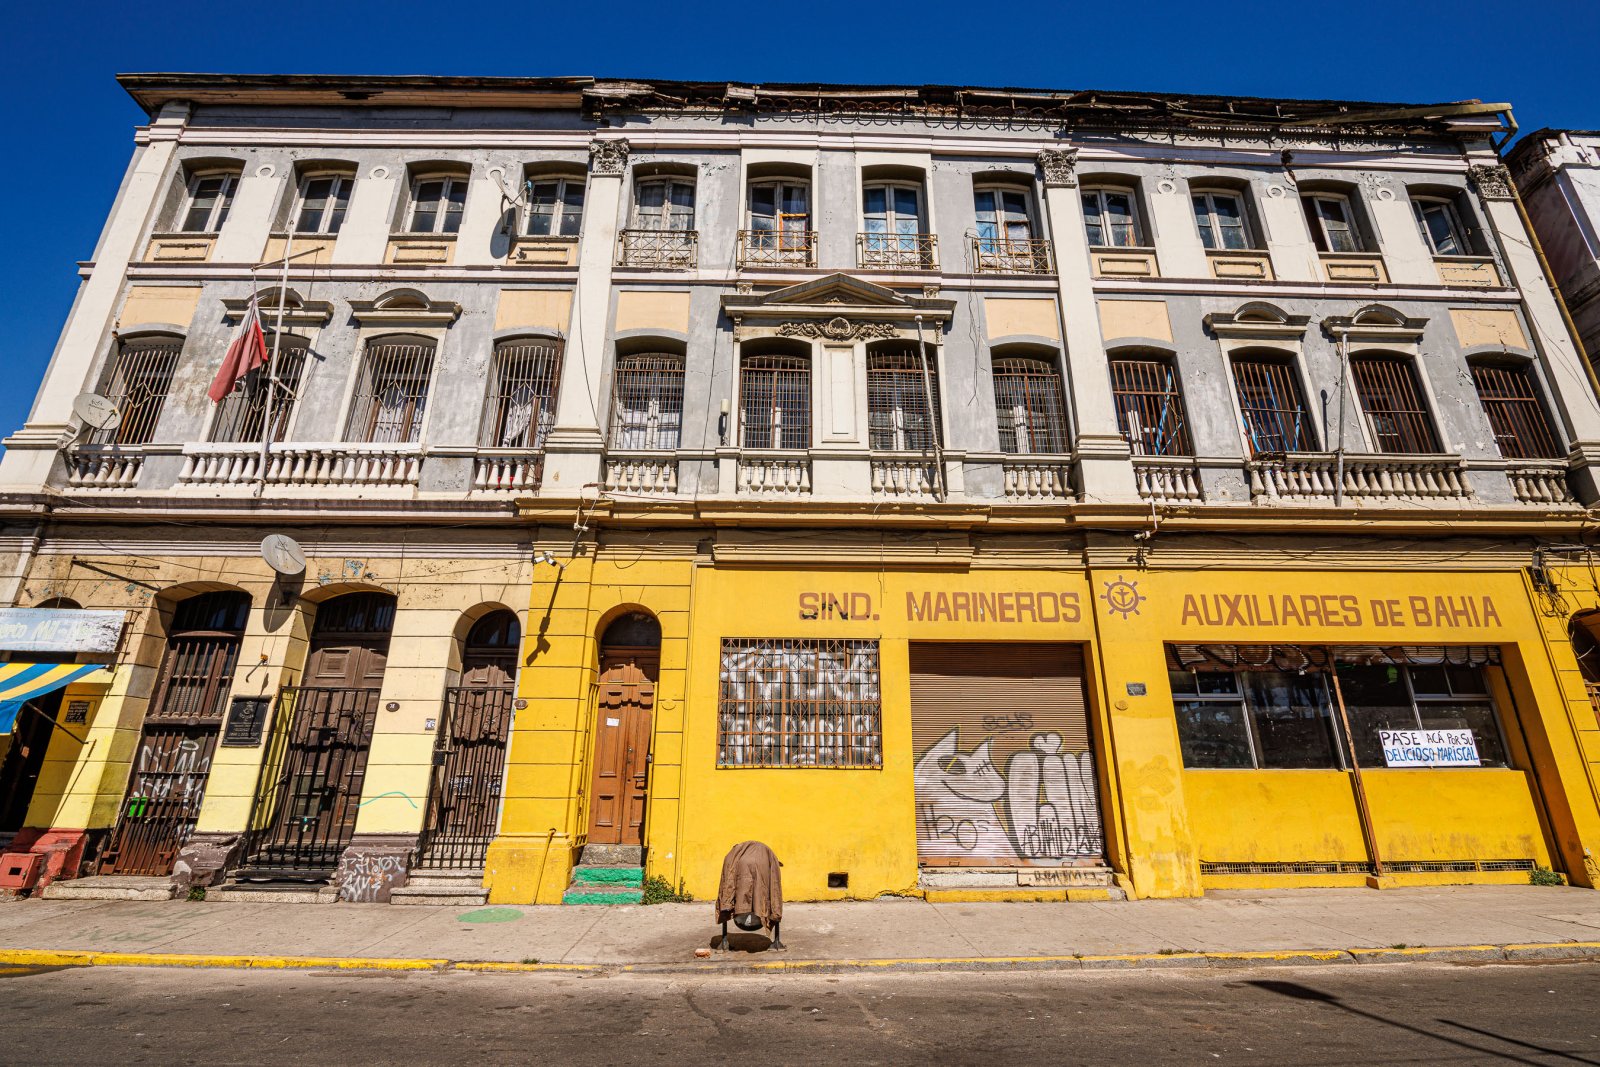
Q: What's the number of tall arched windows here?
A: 12